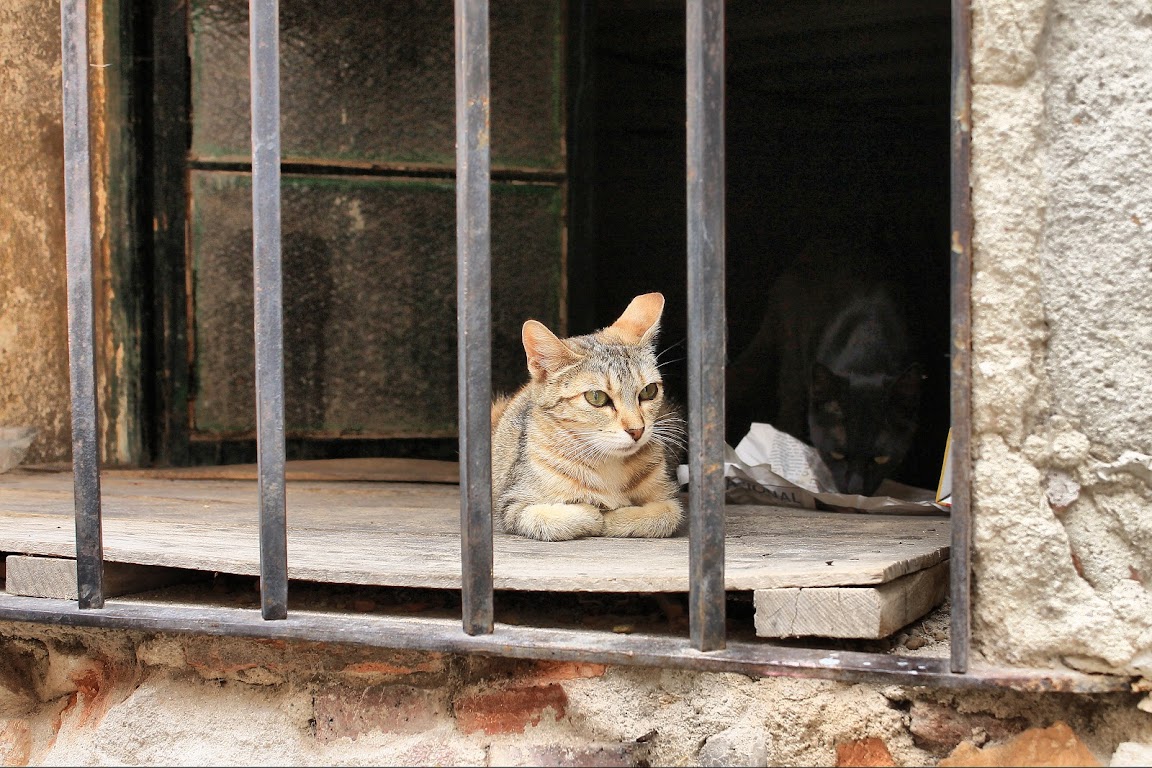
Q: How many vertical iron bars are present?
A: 5